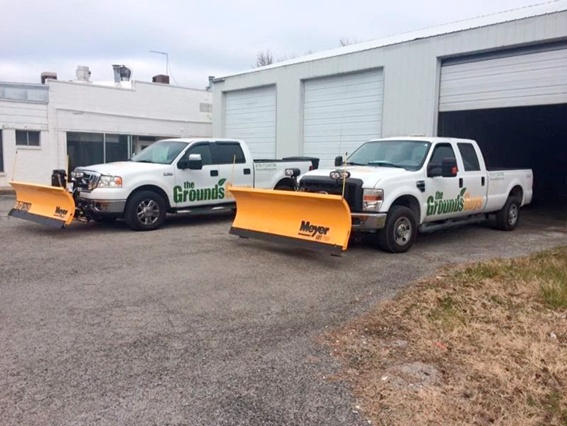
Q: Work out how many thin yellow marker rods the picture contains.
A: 4